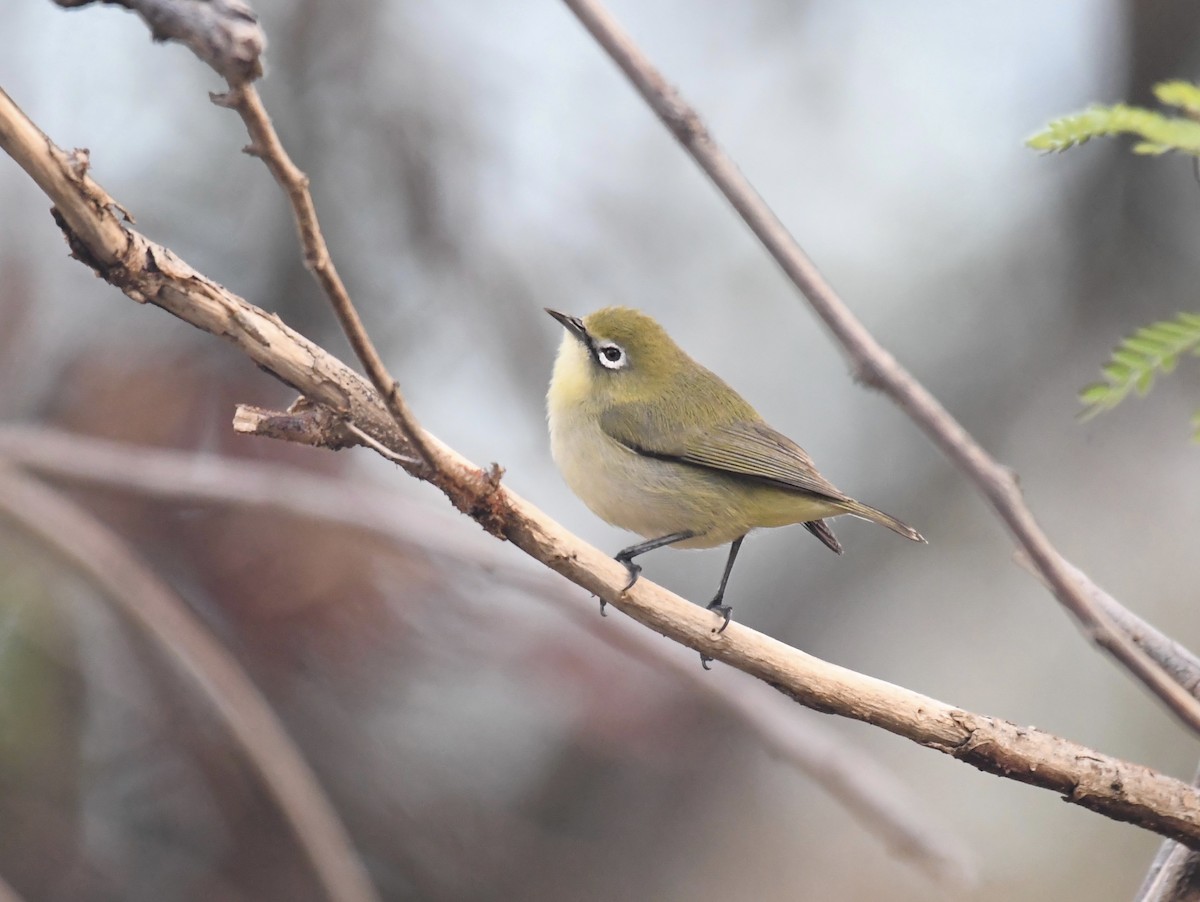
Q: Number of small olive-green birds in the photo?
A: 1